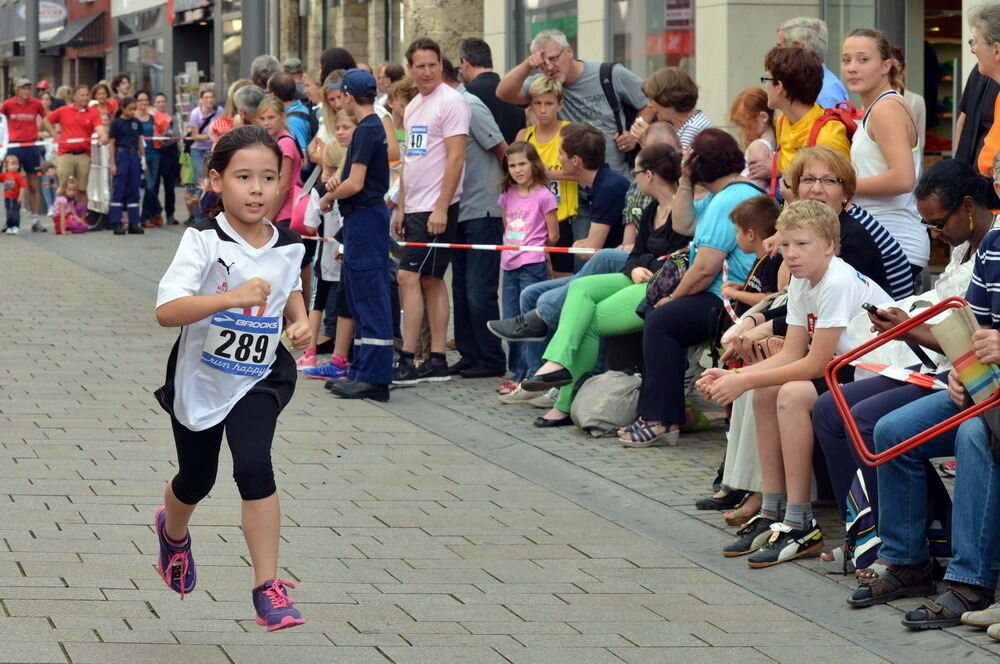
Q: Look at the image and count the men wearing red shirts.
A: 2